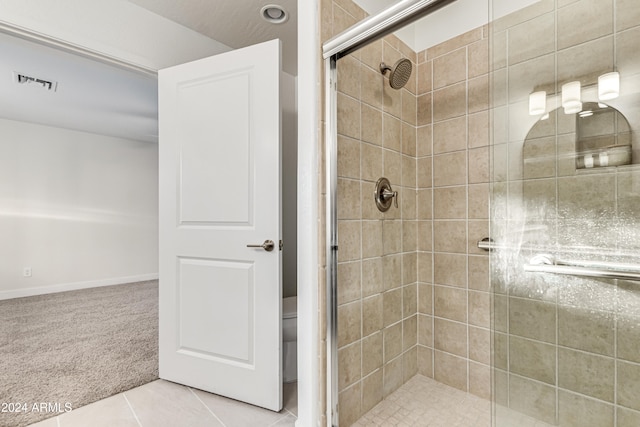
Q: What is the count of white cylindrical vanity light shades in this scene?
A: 3